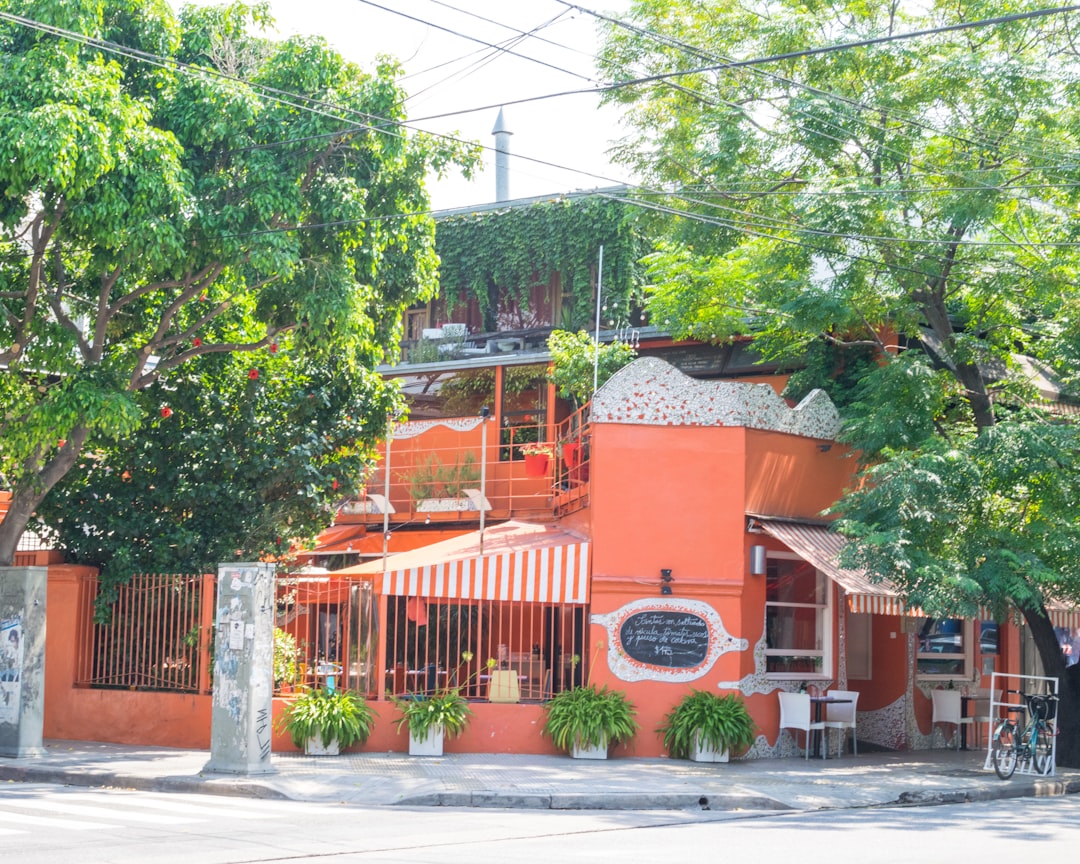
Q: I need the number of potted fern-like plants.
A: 4